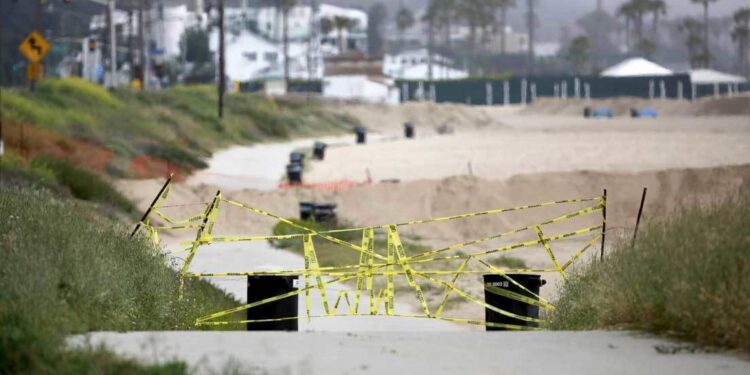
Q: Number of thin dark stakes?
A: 4